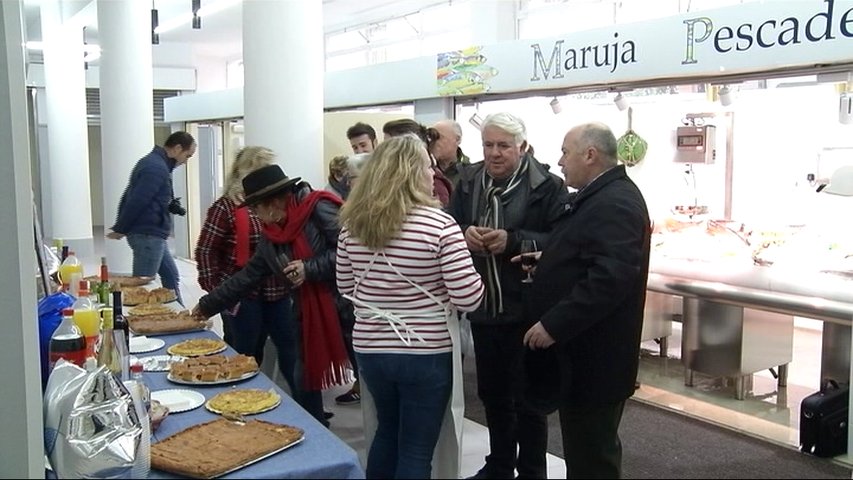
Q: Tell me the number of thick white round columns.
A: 3